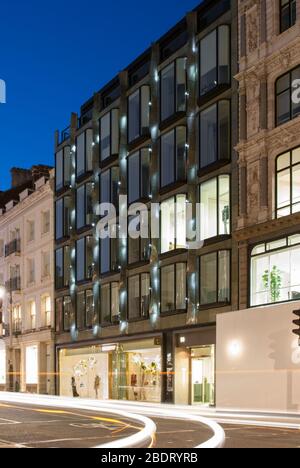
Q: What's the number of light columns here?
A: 5